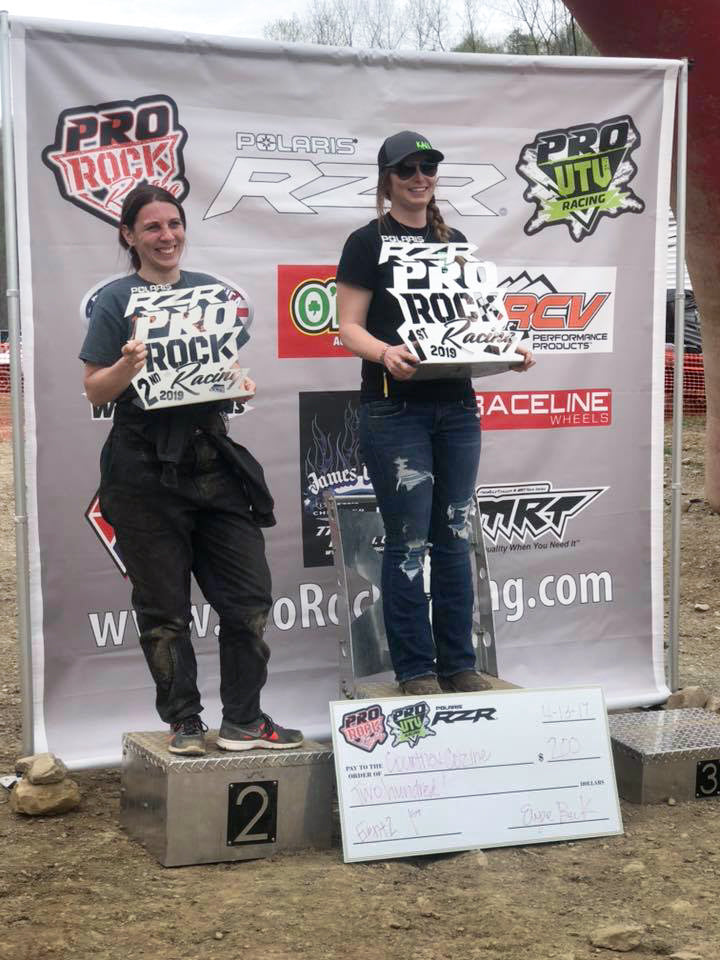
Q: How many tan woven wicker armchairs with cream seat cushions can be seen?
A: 0